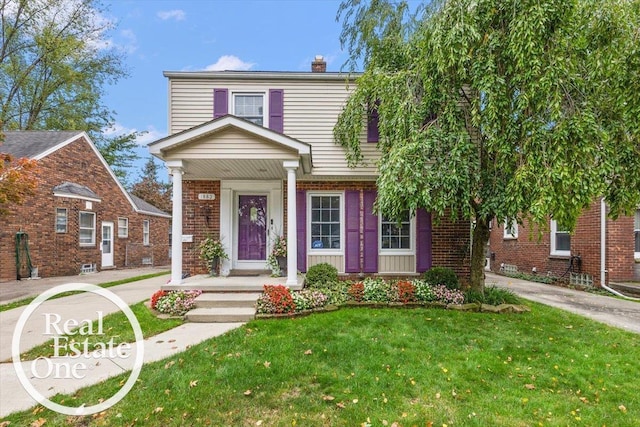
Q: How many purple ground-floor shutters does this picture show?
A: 4